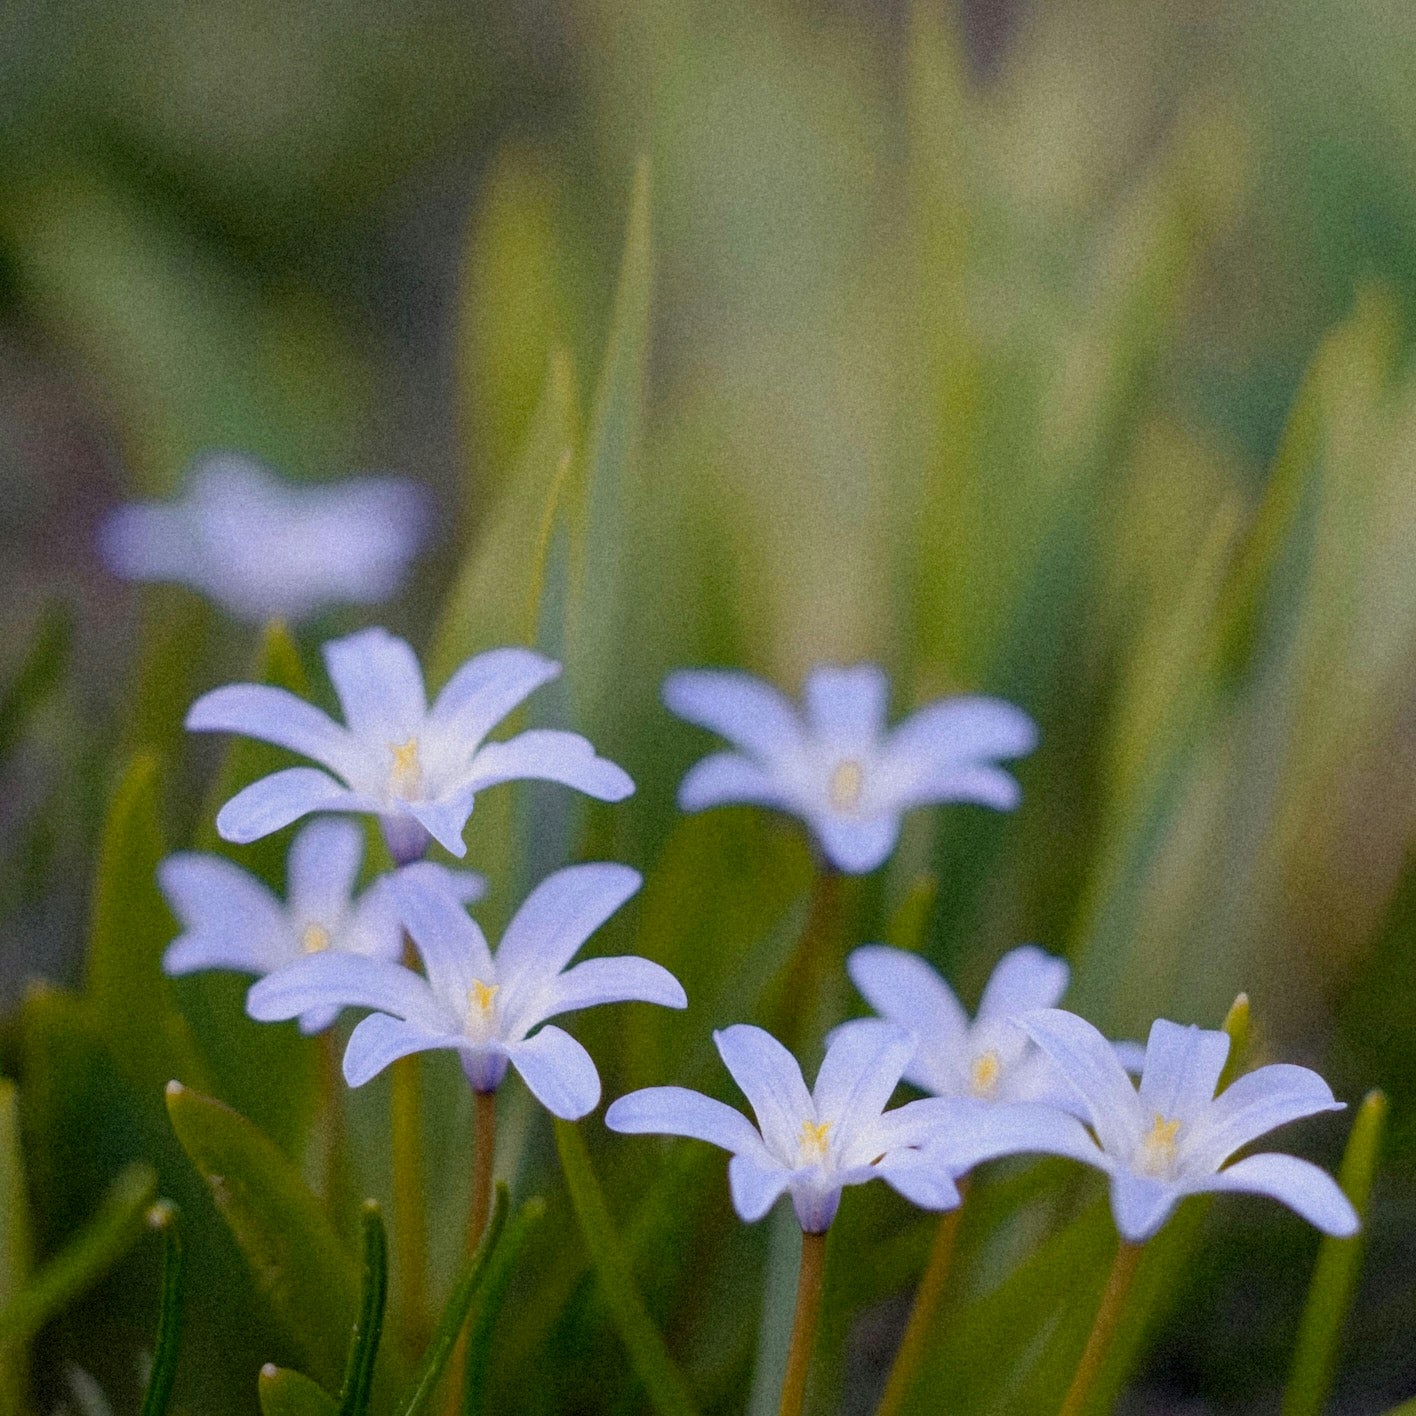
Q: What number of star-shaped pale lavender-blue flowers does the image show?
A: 8